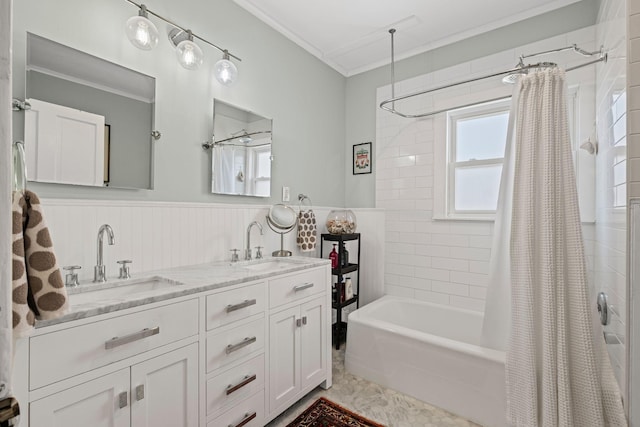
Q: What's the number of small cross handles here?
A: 4